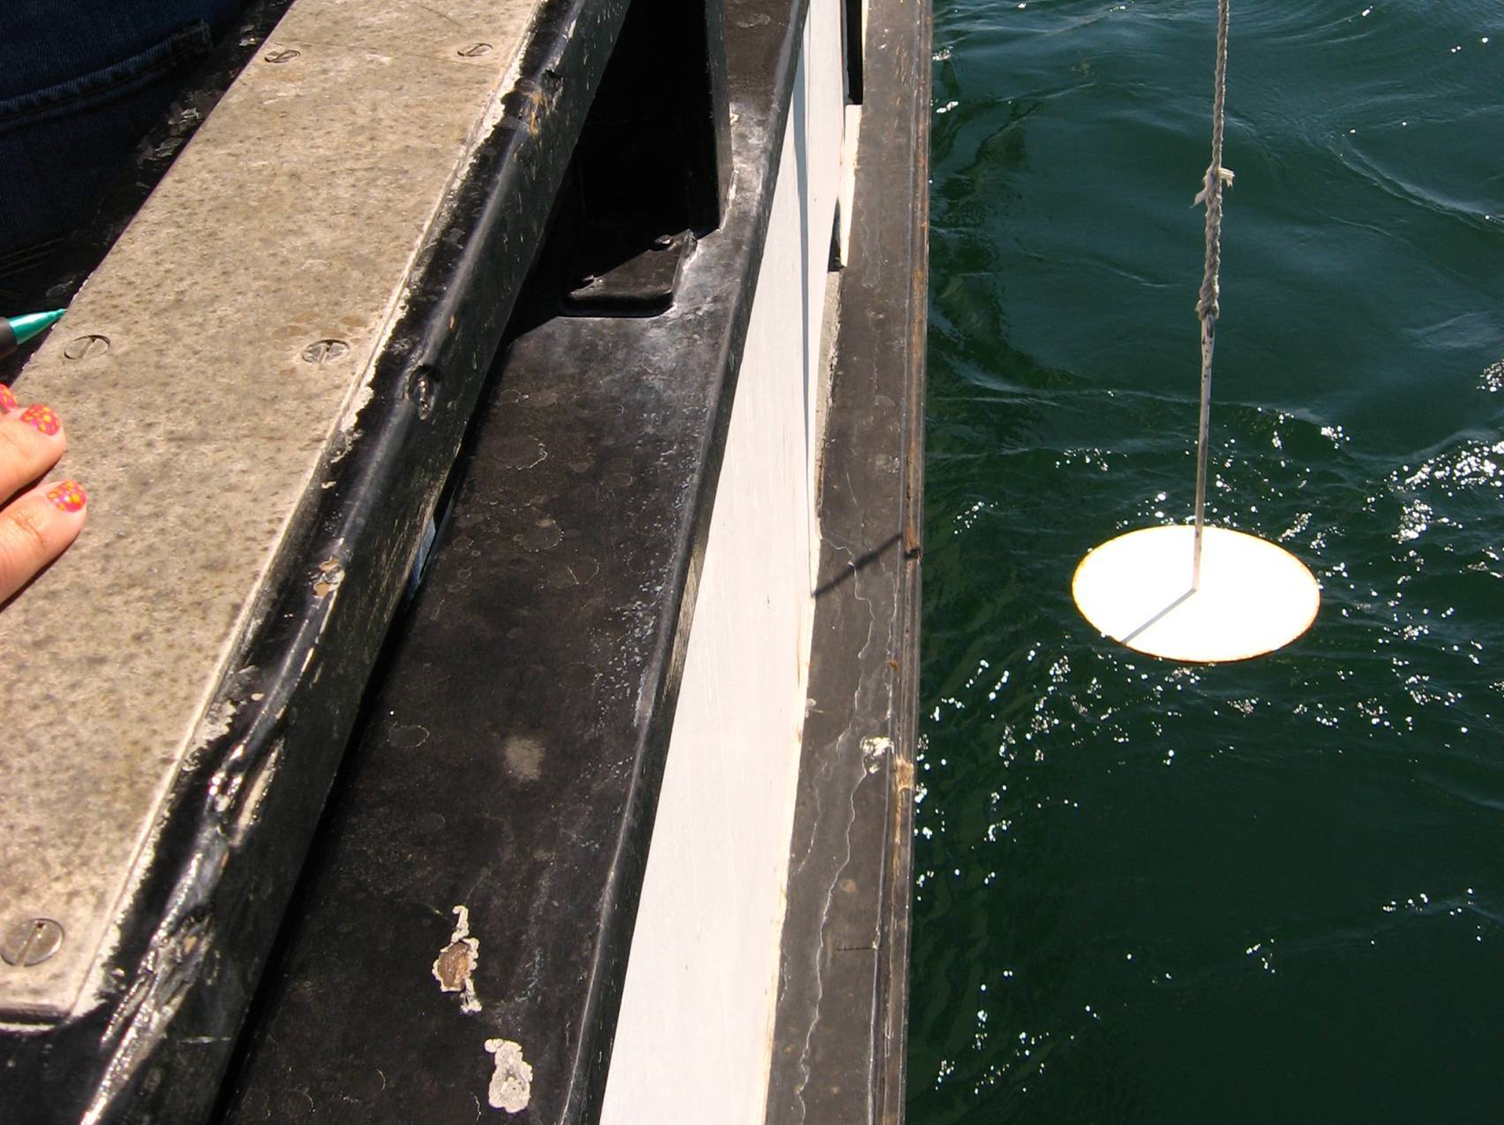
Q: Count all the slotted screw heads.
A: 5